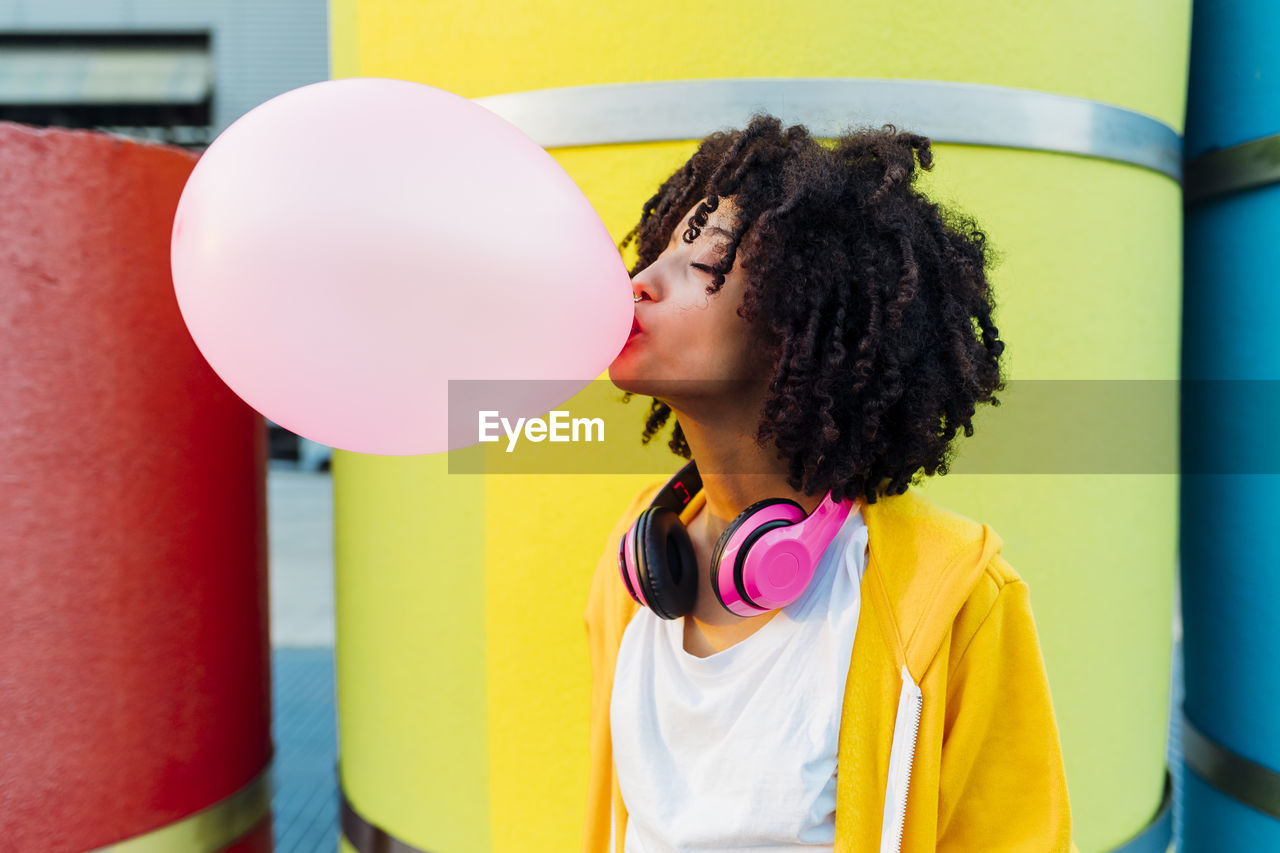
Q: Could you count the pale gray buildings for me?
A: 1